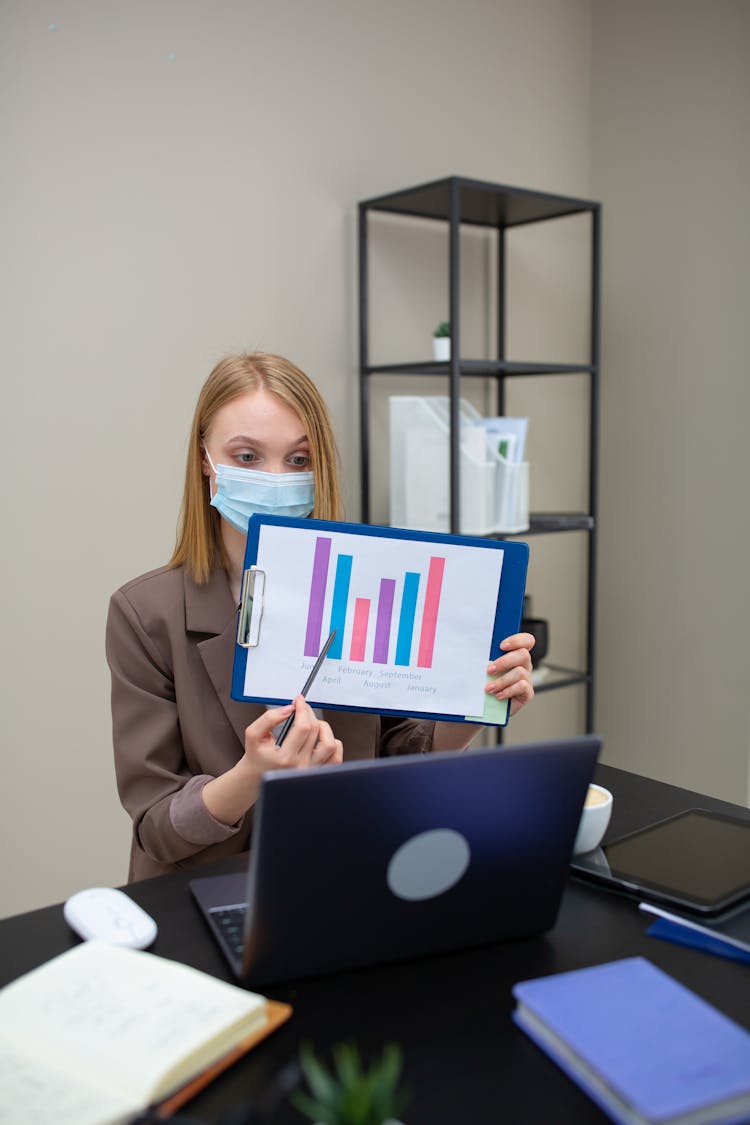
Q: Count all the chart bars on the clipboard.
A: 6